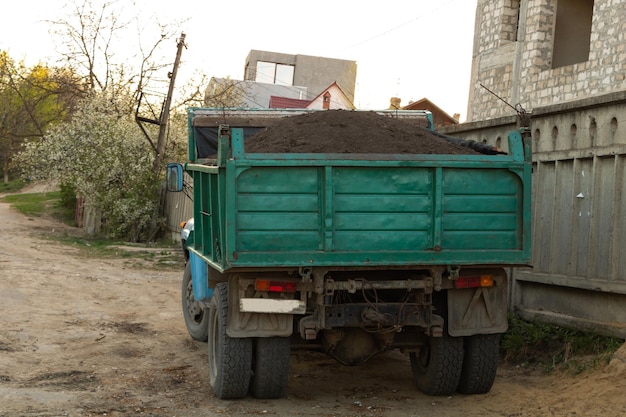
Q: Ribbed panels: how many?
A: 3